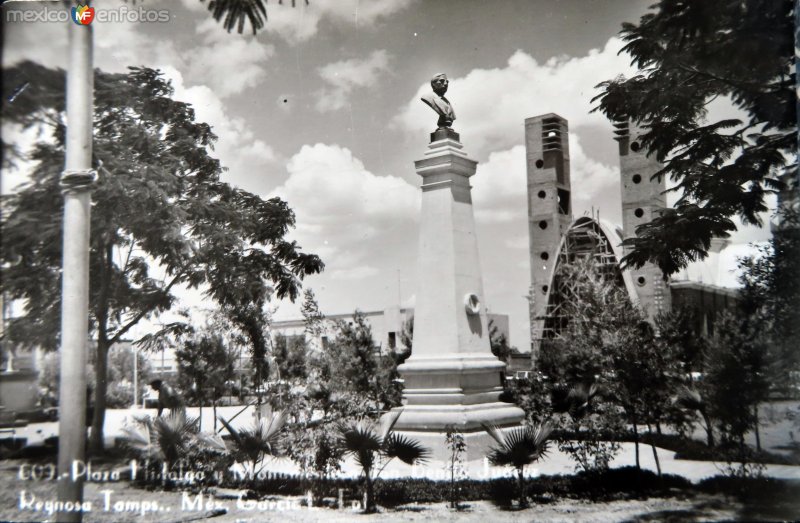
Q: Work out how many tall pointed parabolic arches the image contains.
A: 1